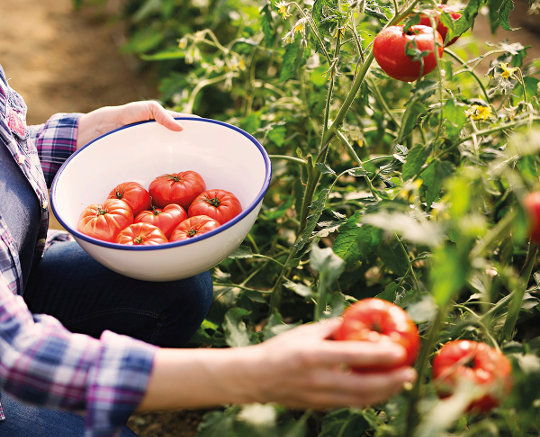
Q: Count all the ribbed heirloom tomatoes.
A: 12